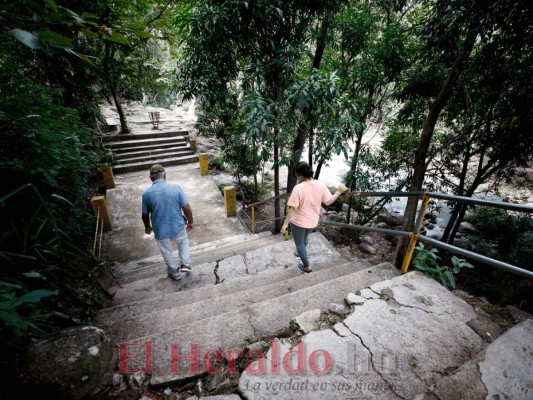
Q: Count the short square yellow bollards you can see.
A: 5